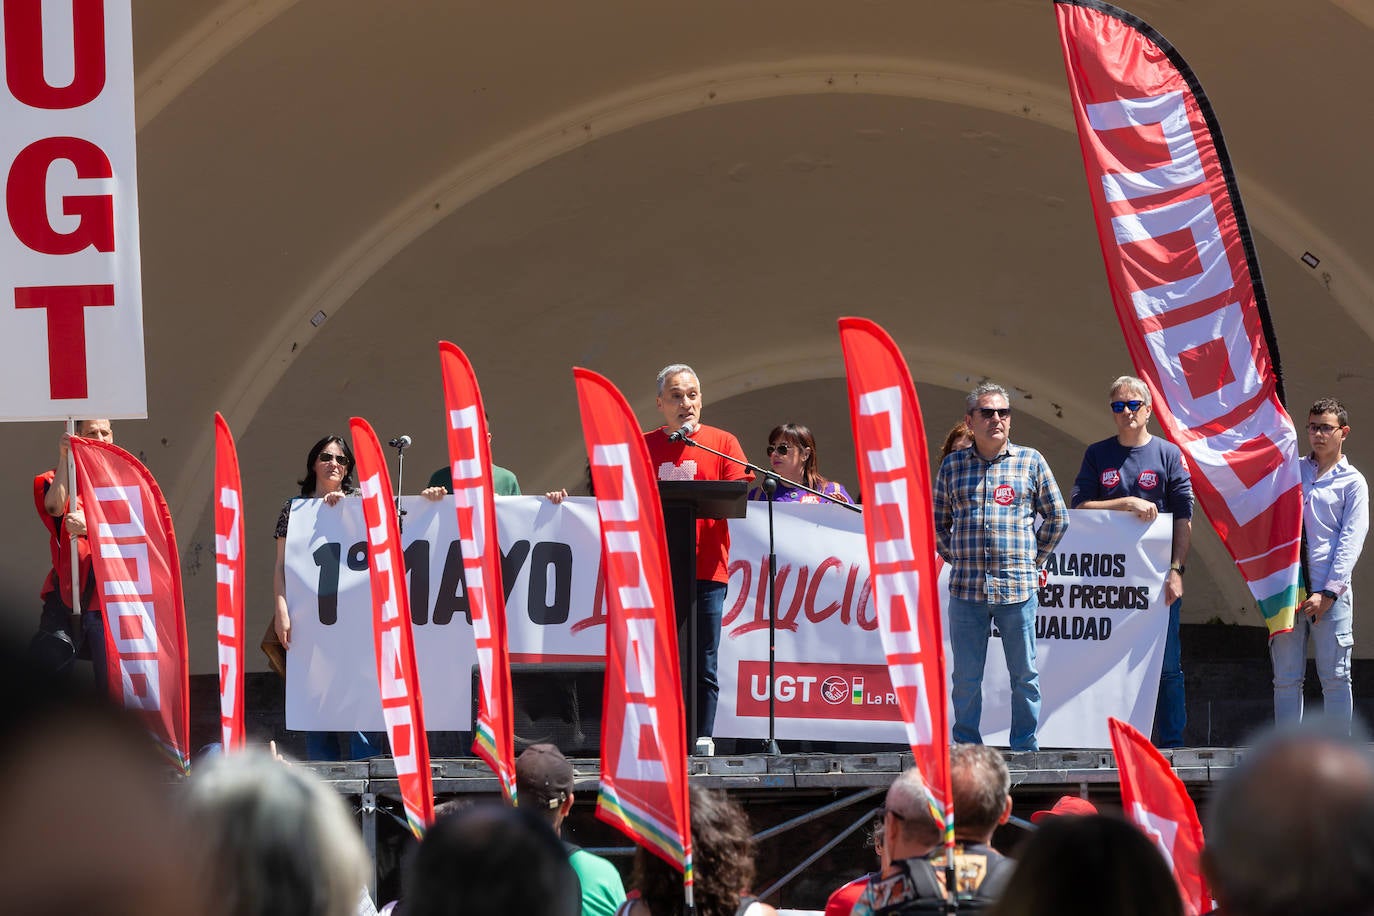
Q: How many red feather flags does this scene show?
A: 8